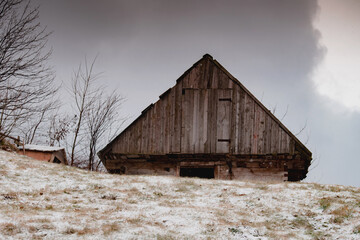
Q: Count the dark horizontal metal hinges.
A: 2